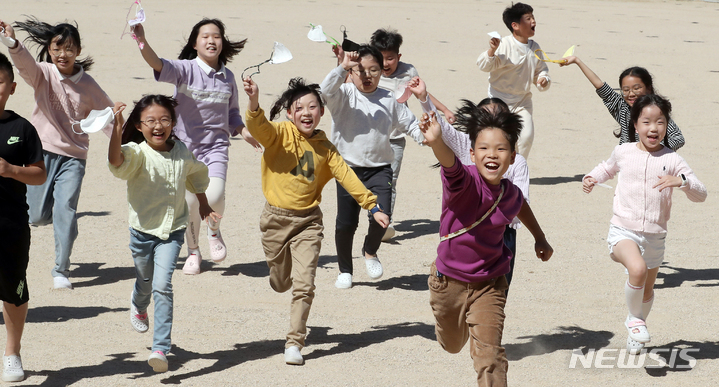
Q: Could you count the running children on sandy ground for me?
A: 12